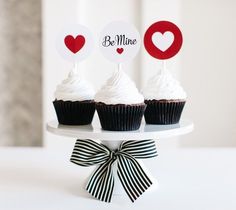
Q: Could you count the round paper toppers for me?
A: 3